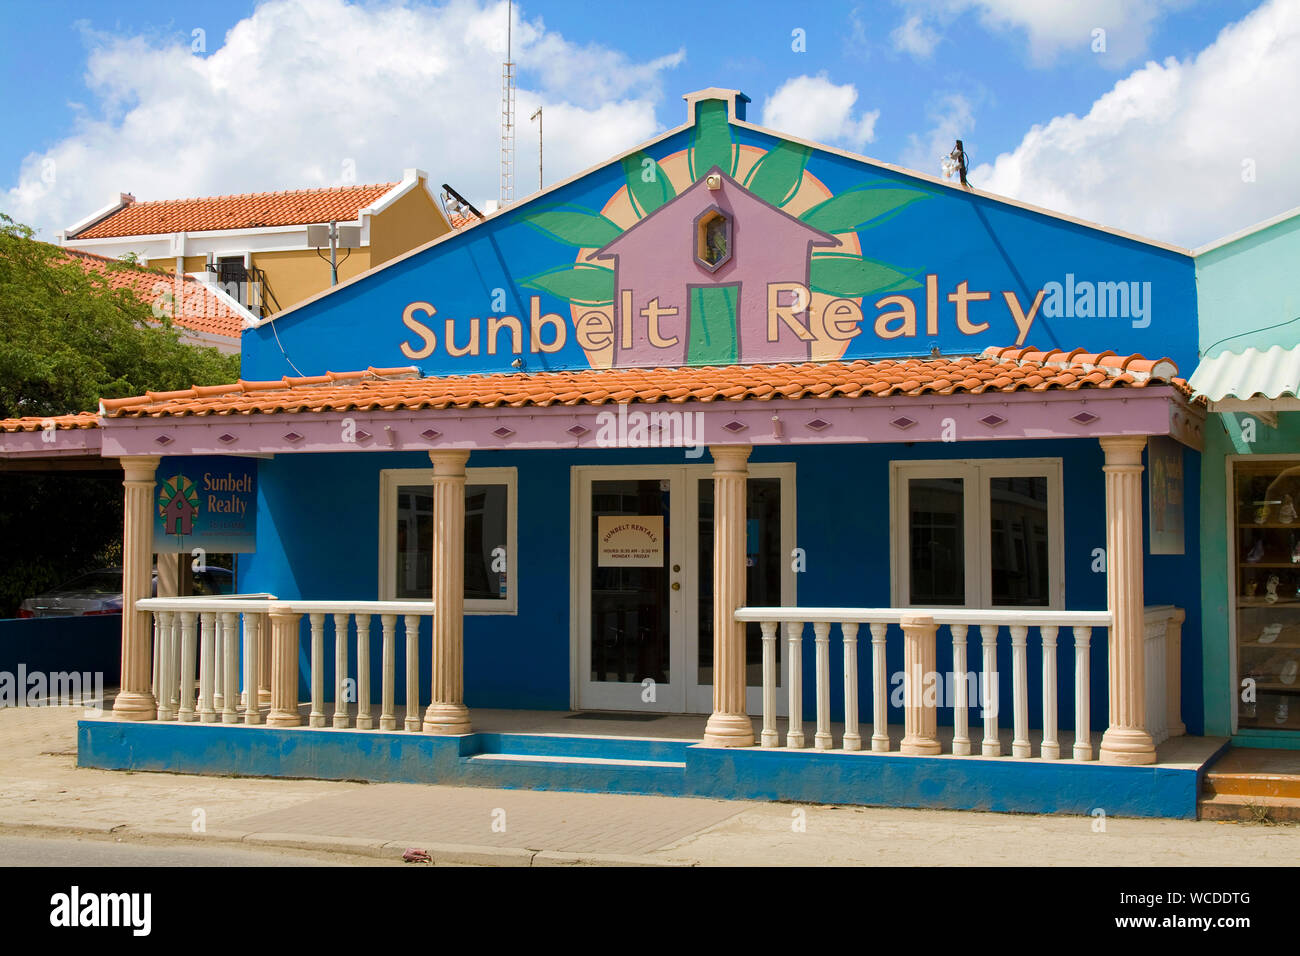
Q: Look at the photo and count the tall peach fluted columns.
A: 4